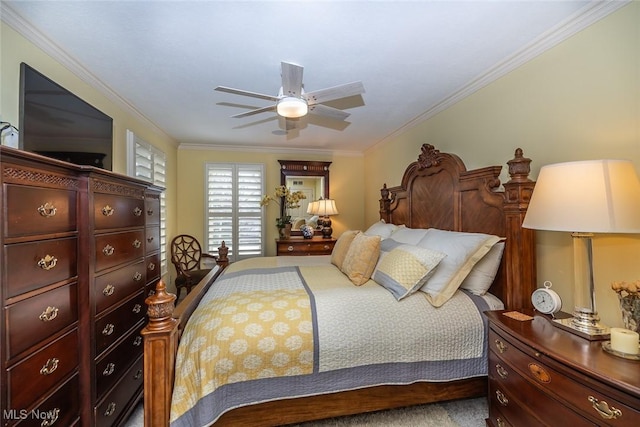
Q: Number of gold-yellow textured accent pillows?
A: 2